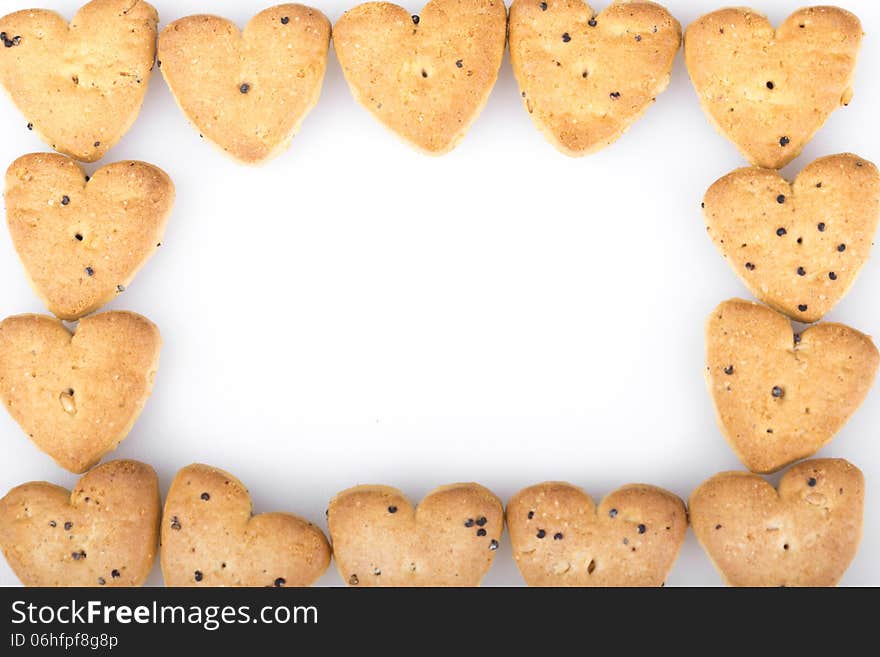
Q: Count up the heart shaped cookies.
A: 14